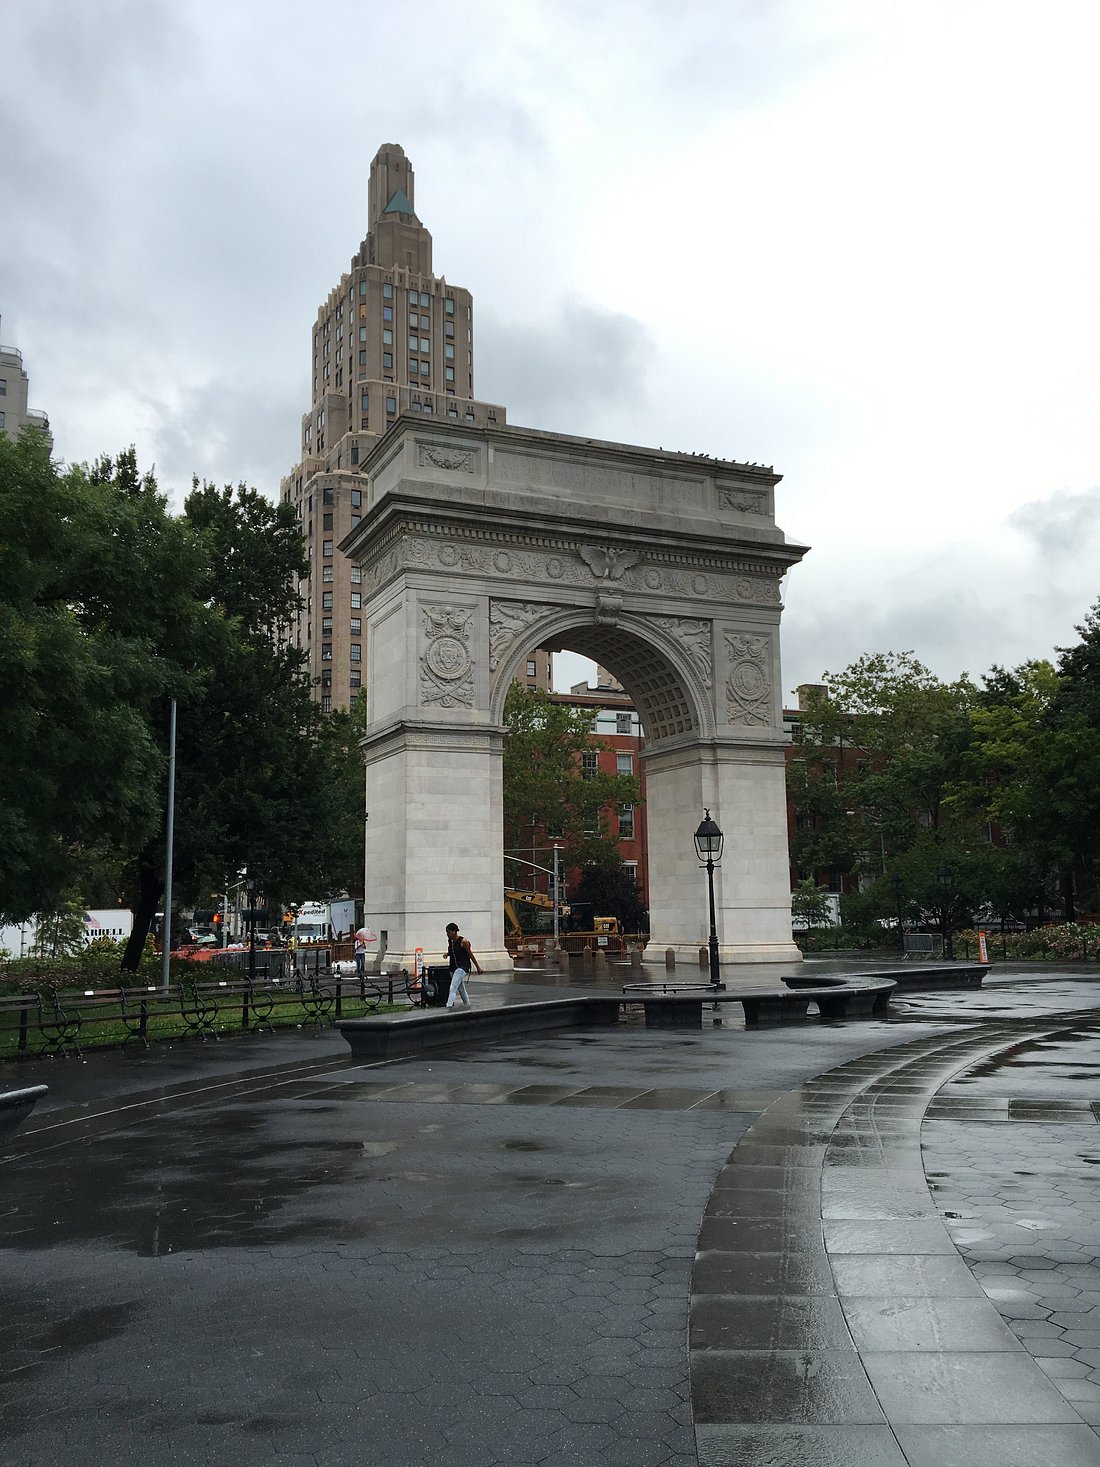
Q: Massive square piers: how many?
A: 2